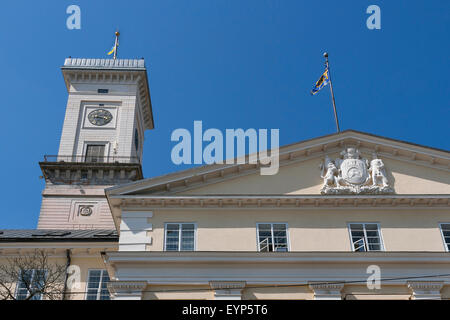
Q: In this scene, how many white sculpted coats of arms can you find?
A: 1